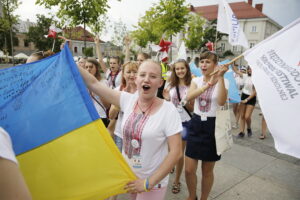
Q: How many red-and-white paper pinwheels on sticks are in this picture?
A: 3